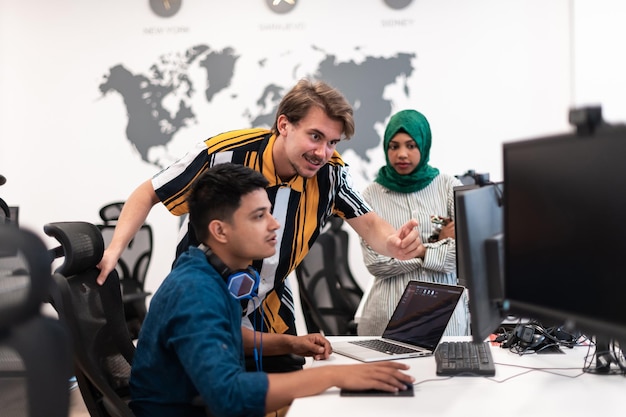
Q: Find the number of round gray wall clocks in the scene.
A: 3